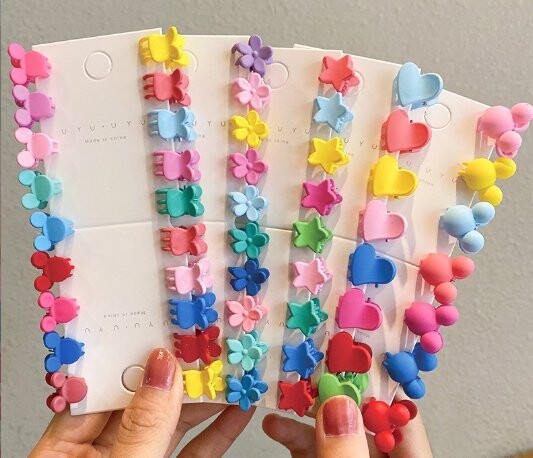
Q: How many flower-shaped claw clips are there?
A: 10